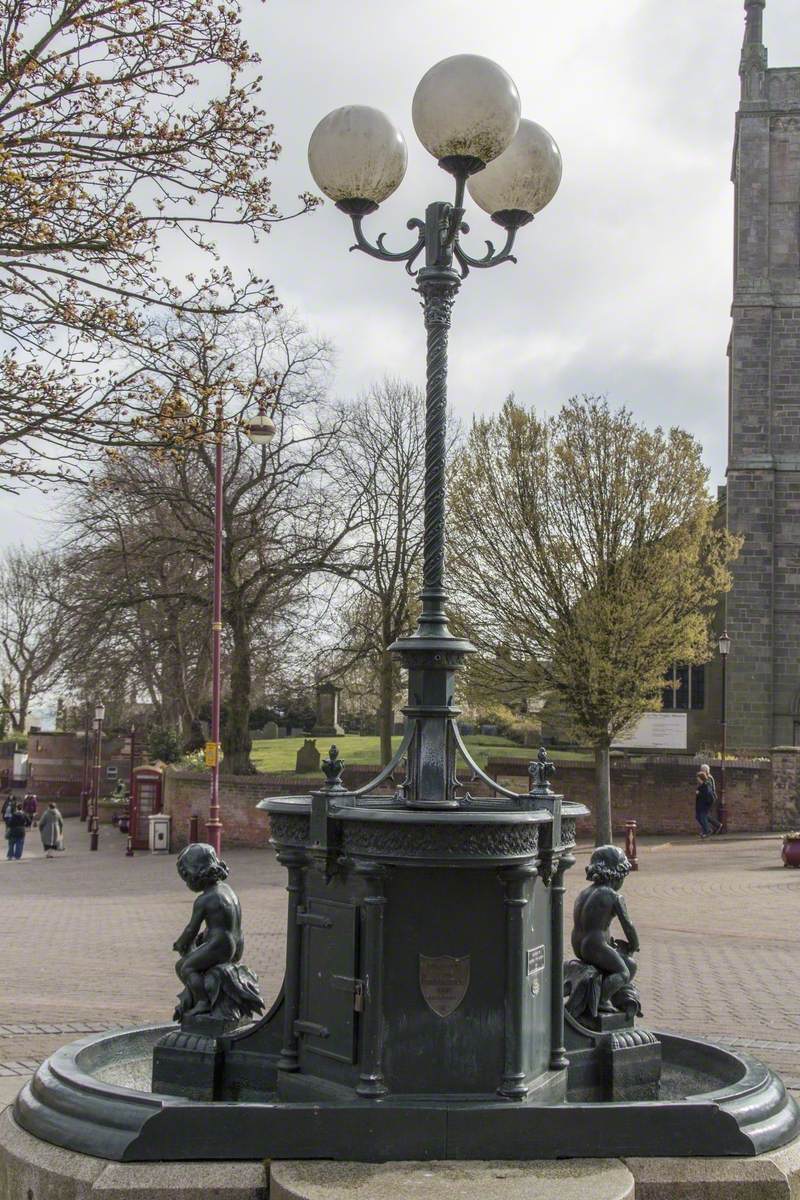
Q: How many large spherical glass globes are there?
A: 3